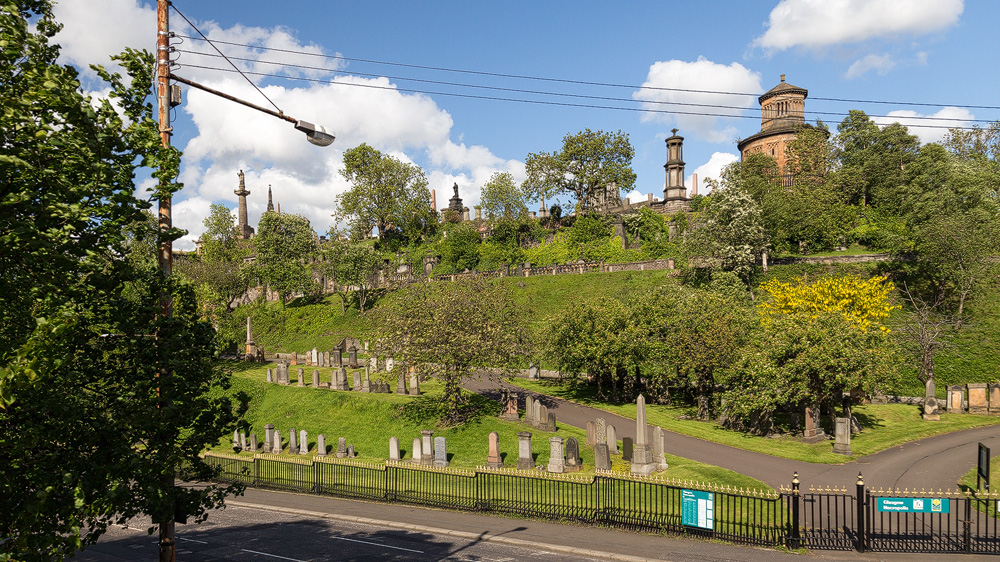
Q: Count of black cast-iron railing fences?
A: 1